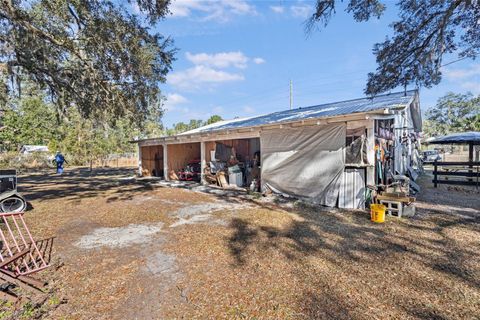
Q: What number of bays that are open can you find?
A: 3